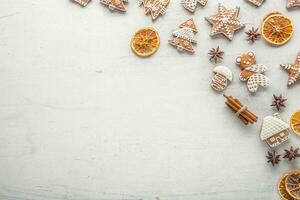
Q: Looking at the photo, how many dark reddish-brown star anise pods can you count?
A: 5